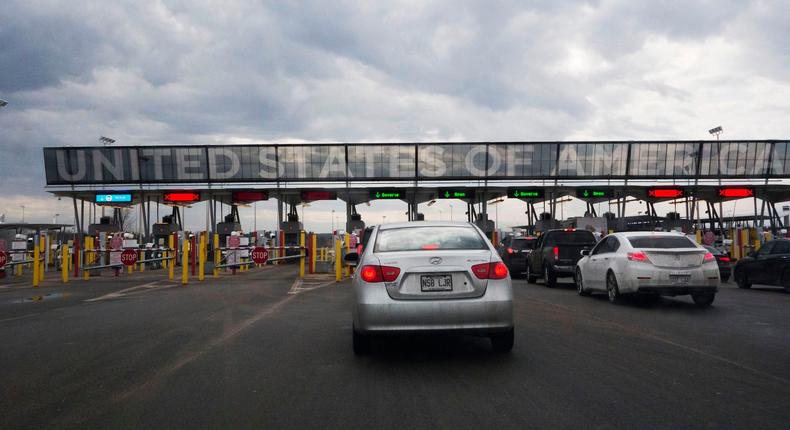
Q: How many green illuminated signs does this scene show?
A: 4